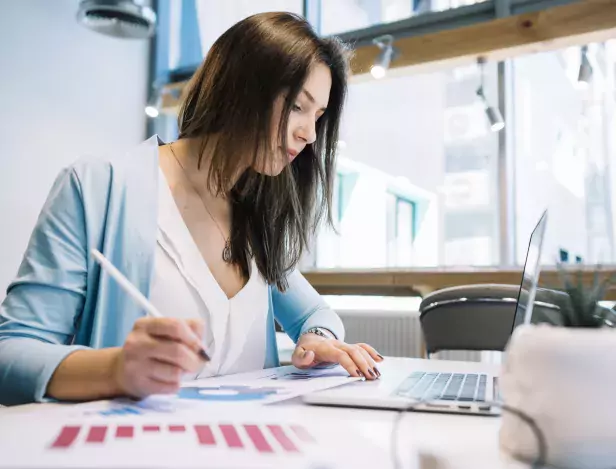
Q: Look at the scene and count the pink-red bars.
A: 10